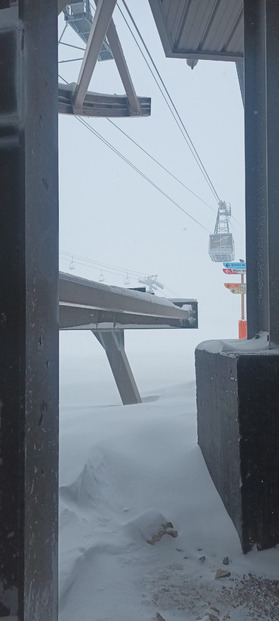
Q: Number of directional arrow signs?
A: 4